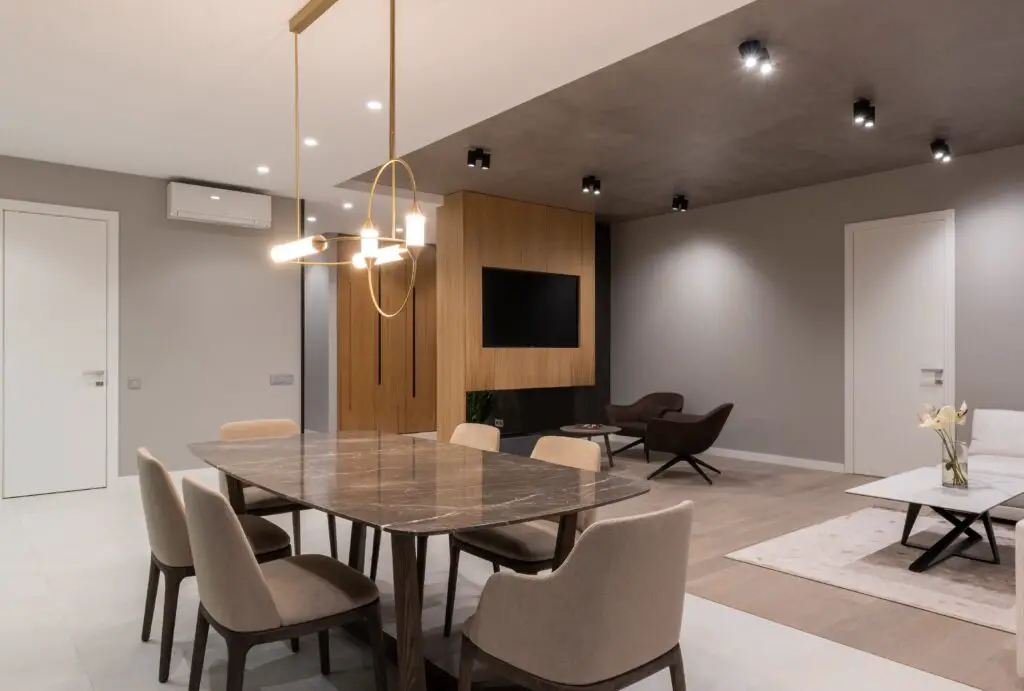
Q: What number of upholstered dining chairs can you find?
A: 6